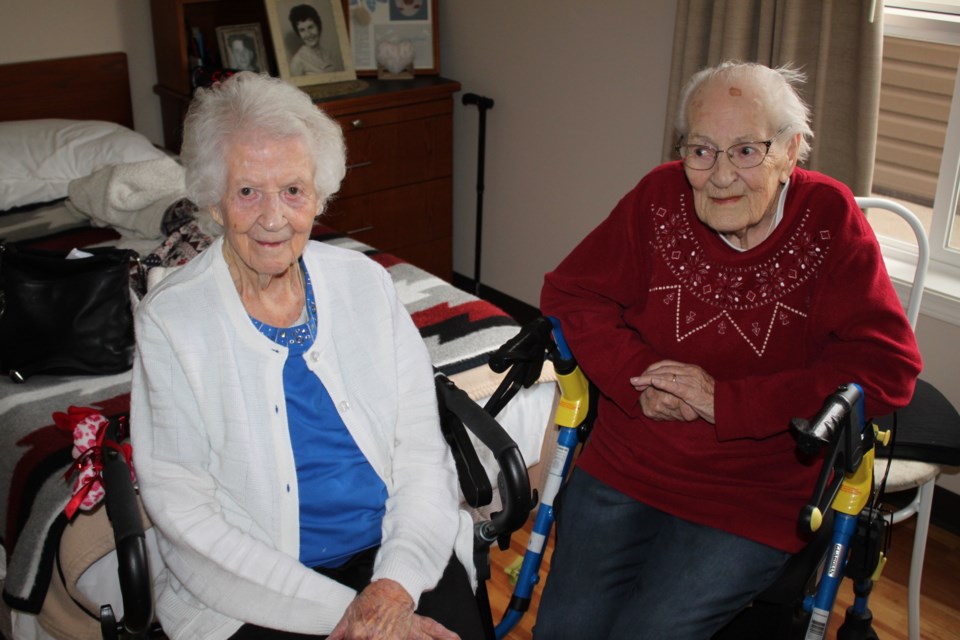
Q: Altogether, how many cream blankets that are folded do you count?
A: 1